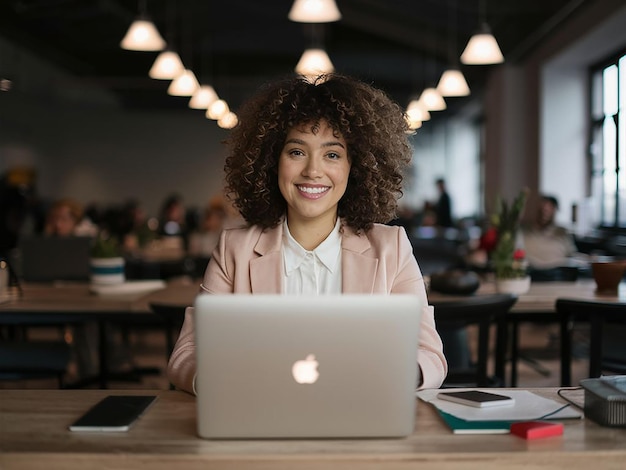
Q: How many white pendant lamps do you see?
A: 13